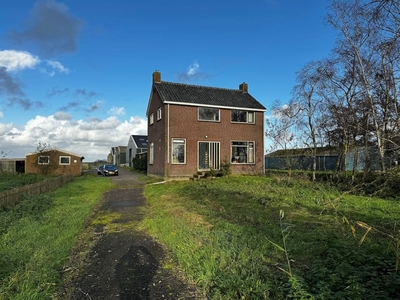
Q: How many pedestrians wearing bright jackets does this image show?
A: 0